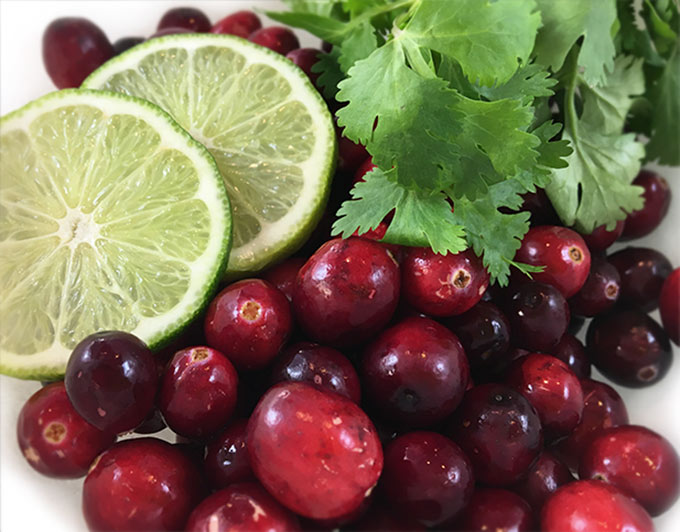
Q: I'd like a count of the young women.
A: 0